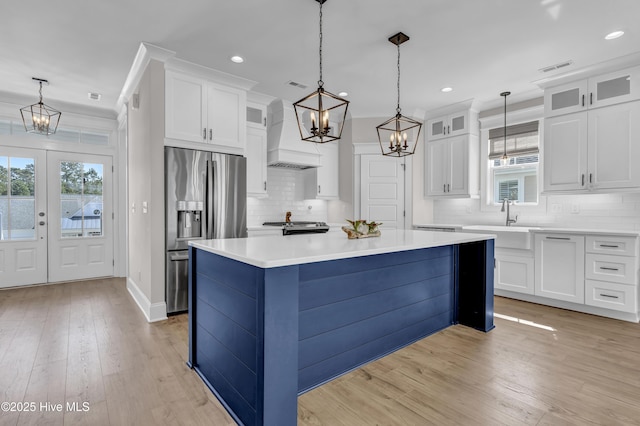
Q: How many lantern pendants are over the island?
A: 2